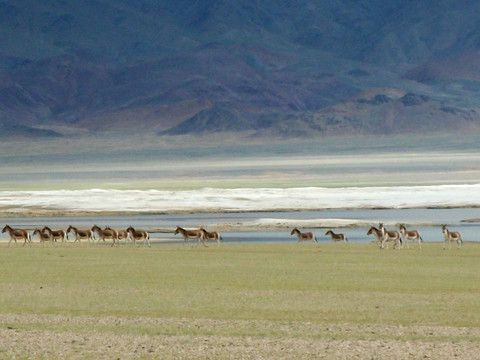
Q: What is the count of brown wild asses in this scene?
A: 15